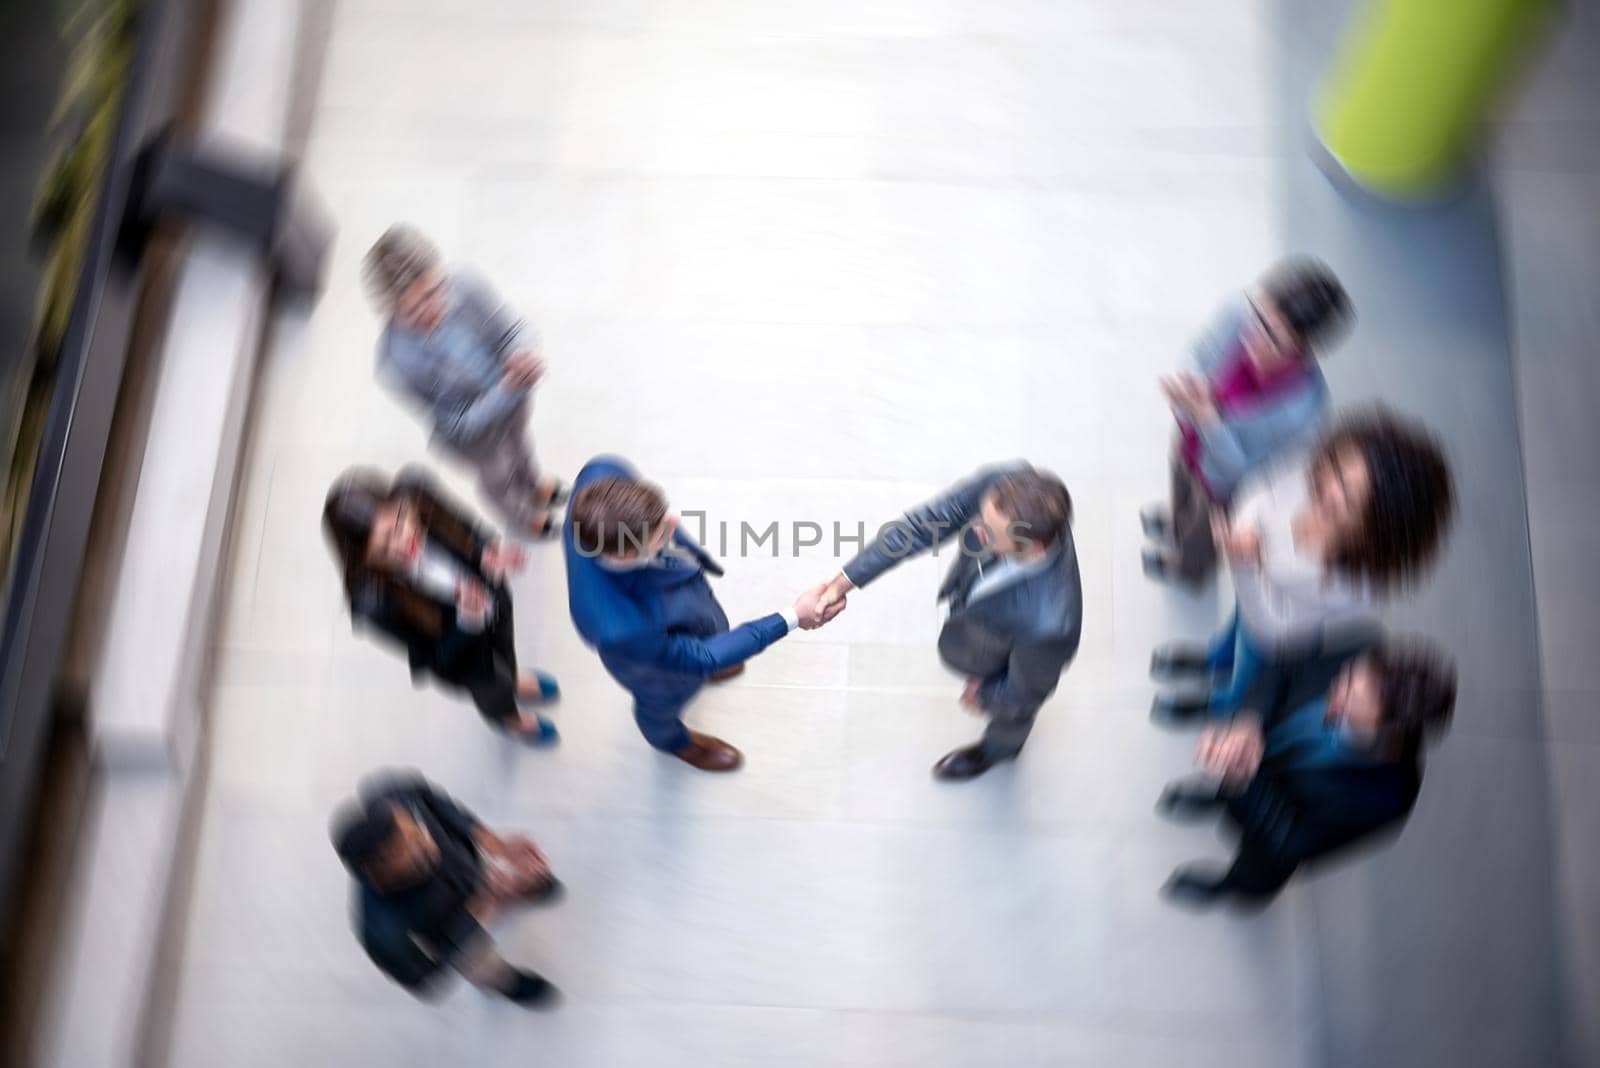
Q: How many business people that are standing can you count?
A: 8